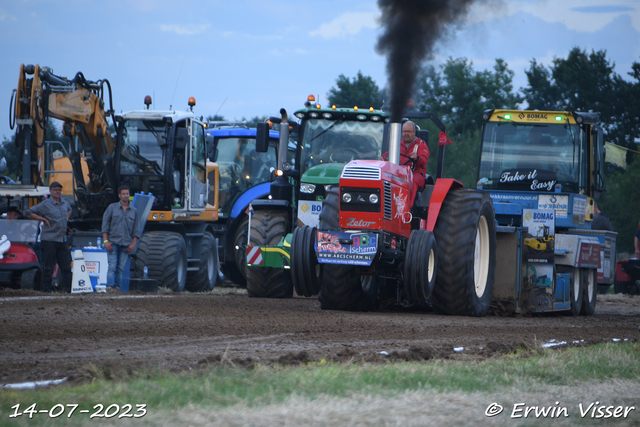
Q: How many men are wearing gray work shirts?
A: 2